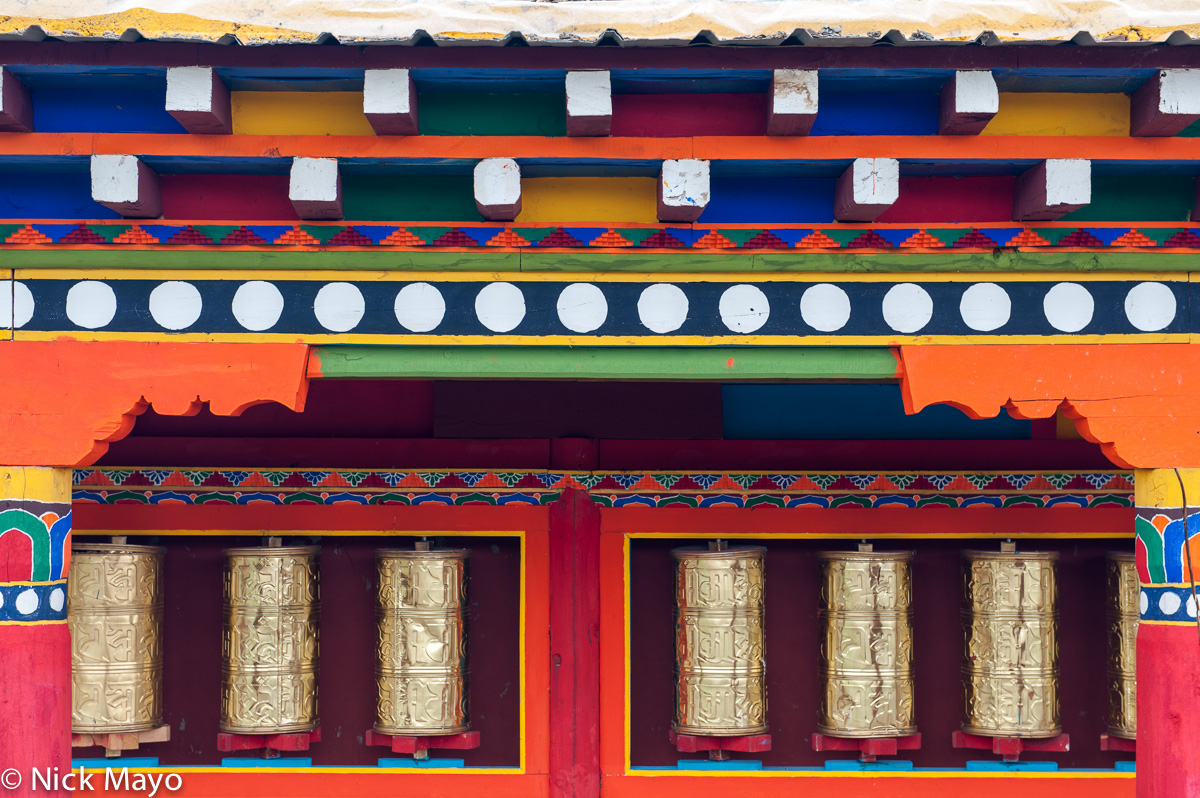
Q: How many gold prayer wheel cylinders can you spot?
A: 7